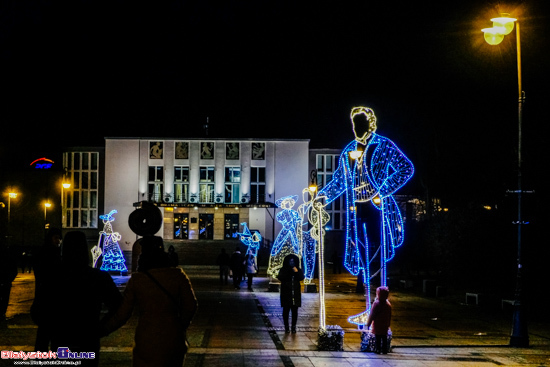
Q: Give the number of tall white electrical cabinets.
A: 0